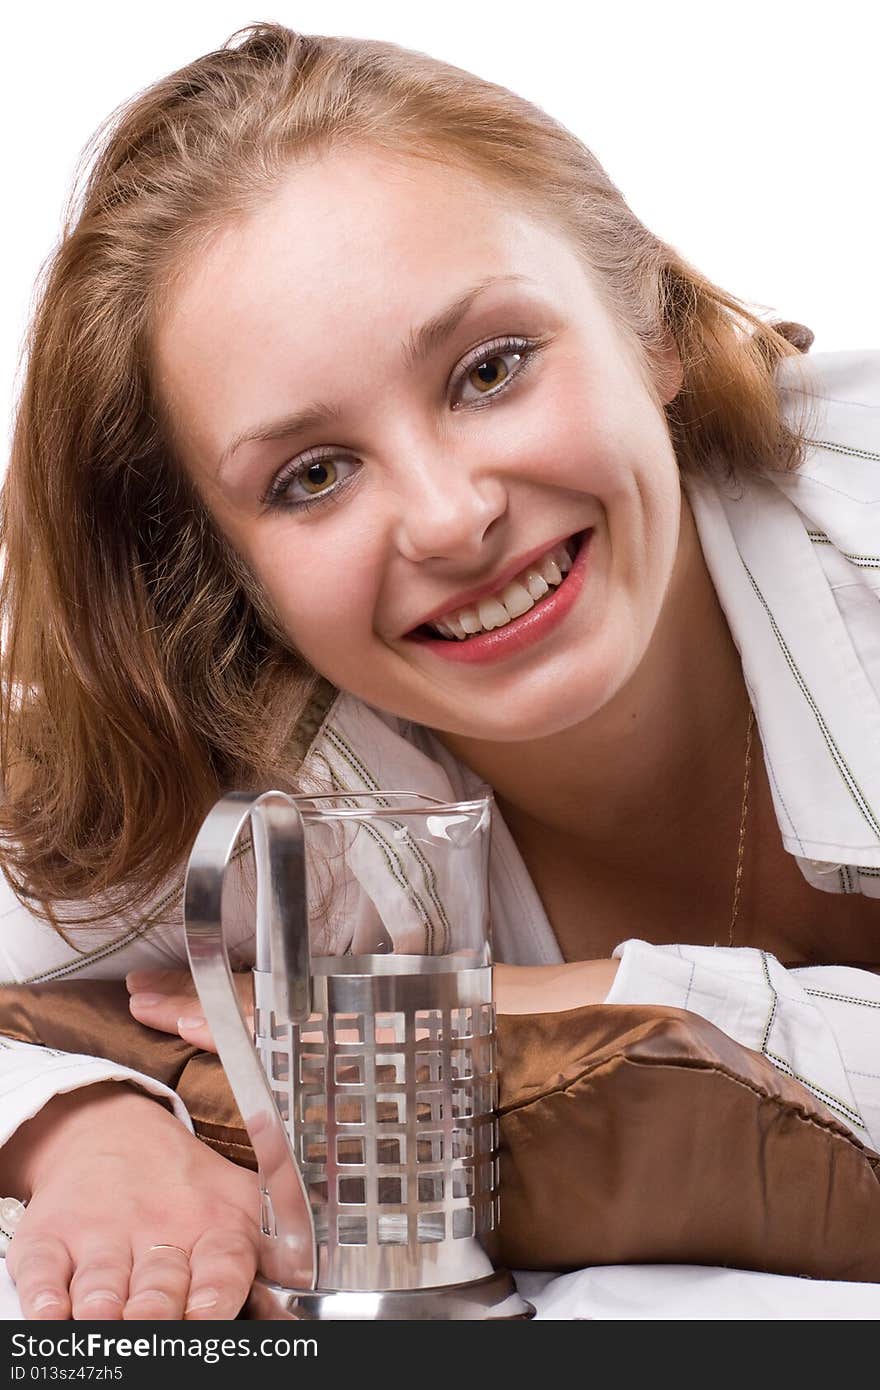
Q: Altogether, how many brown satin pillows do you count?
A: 1